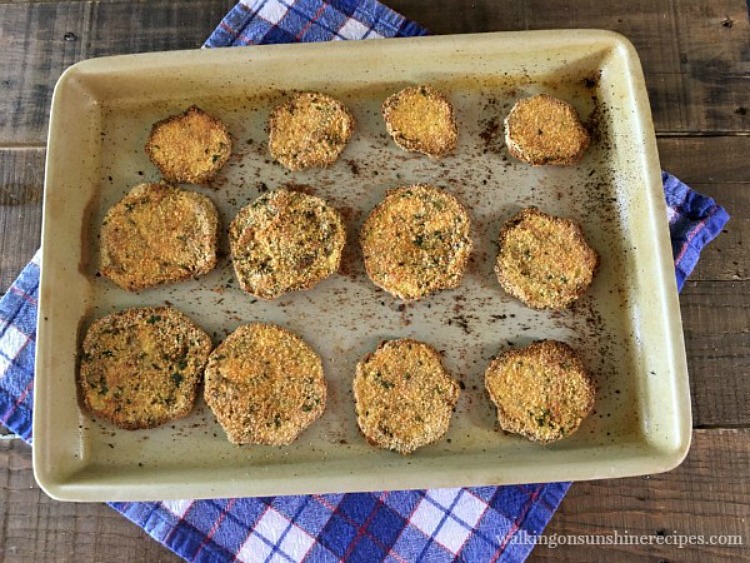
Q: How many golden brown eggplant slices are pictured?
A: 12